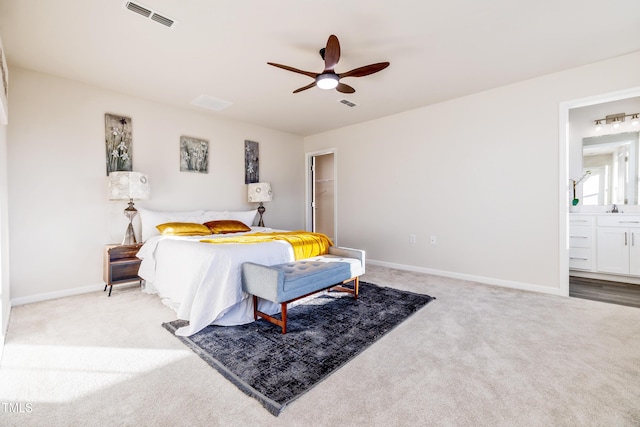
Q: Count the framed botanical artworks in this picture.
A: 3